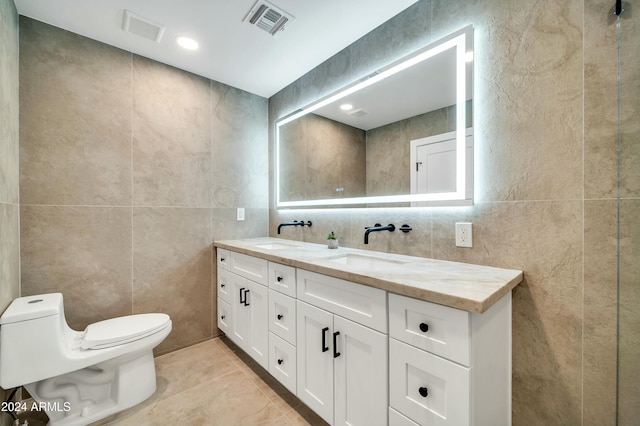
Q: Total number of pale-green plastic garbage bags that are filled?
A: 0